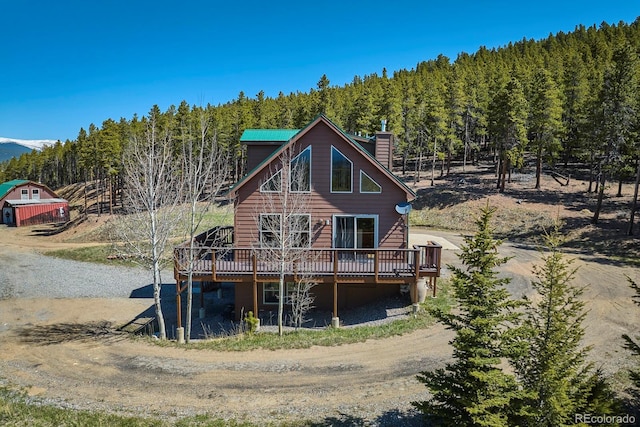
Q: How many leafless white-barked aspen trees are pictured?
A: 3